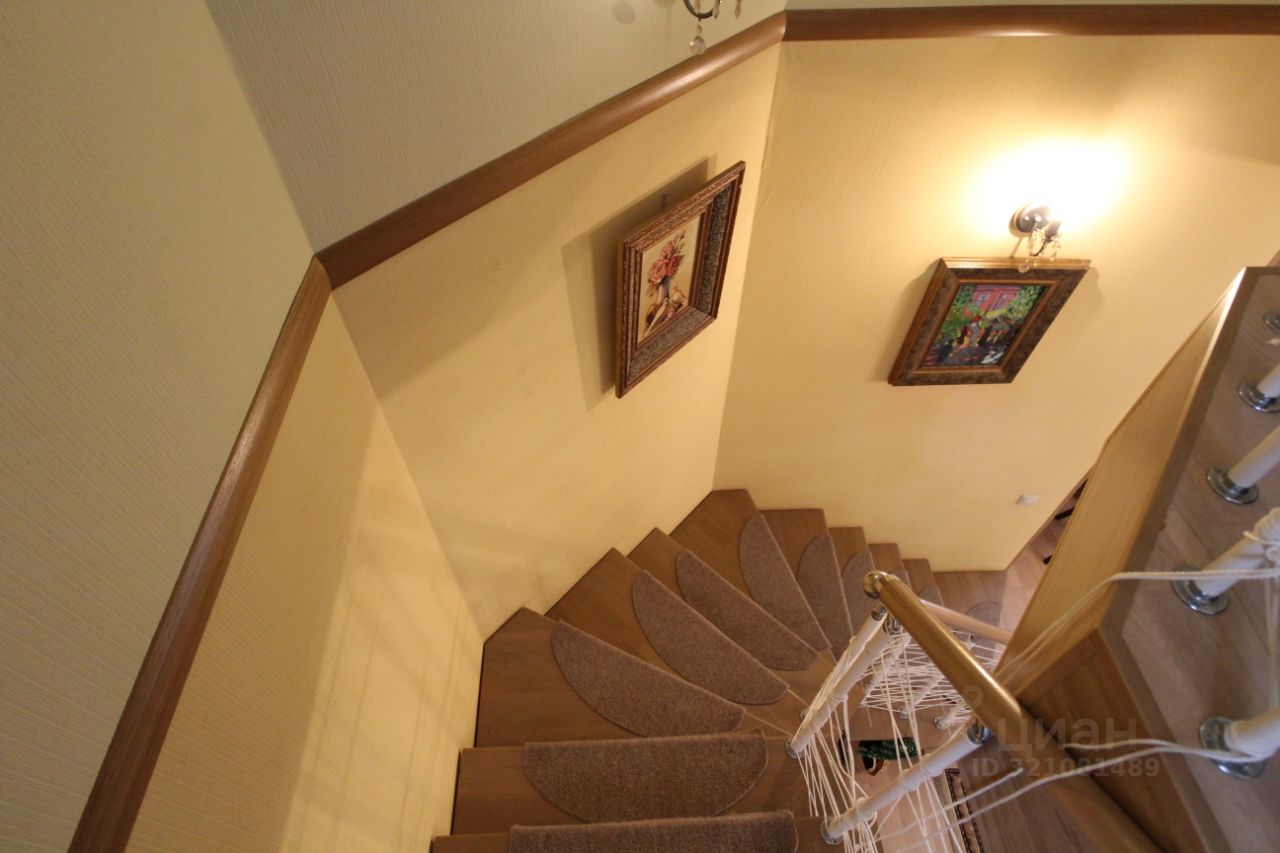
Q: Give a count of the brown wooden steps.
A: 11